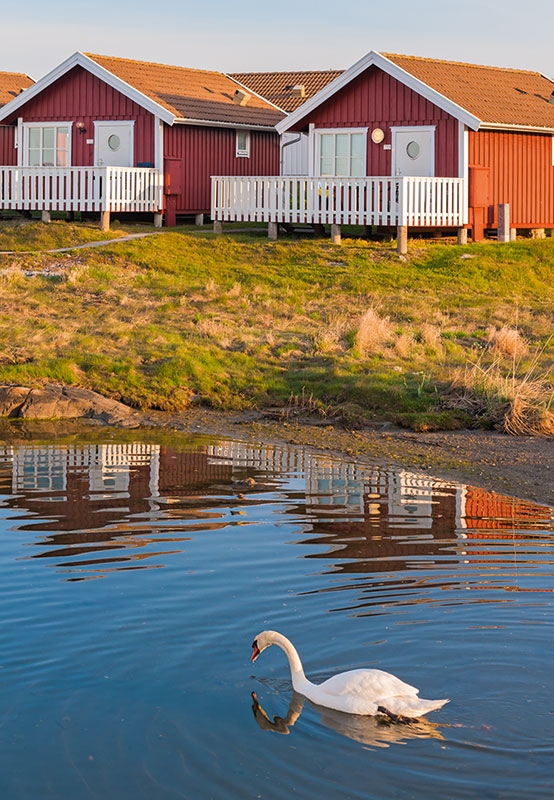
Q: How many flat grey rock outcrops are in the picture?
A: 1